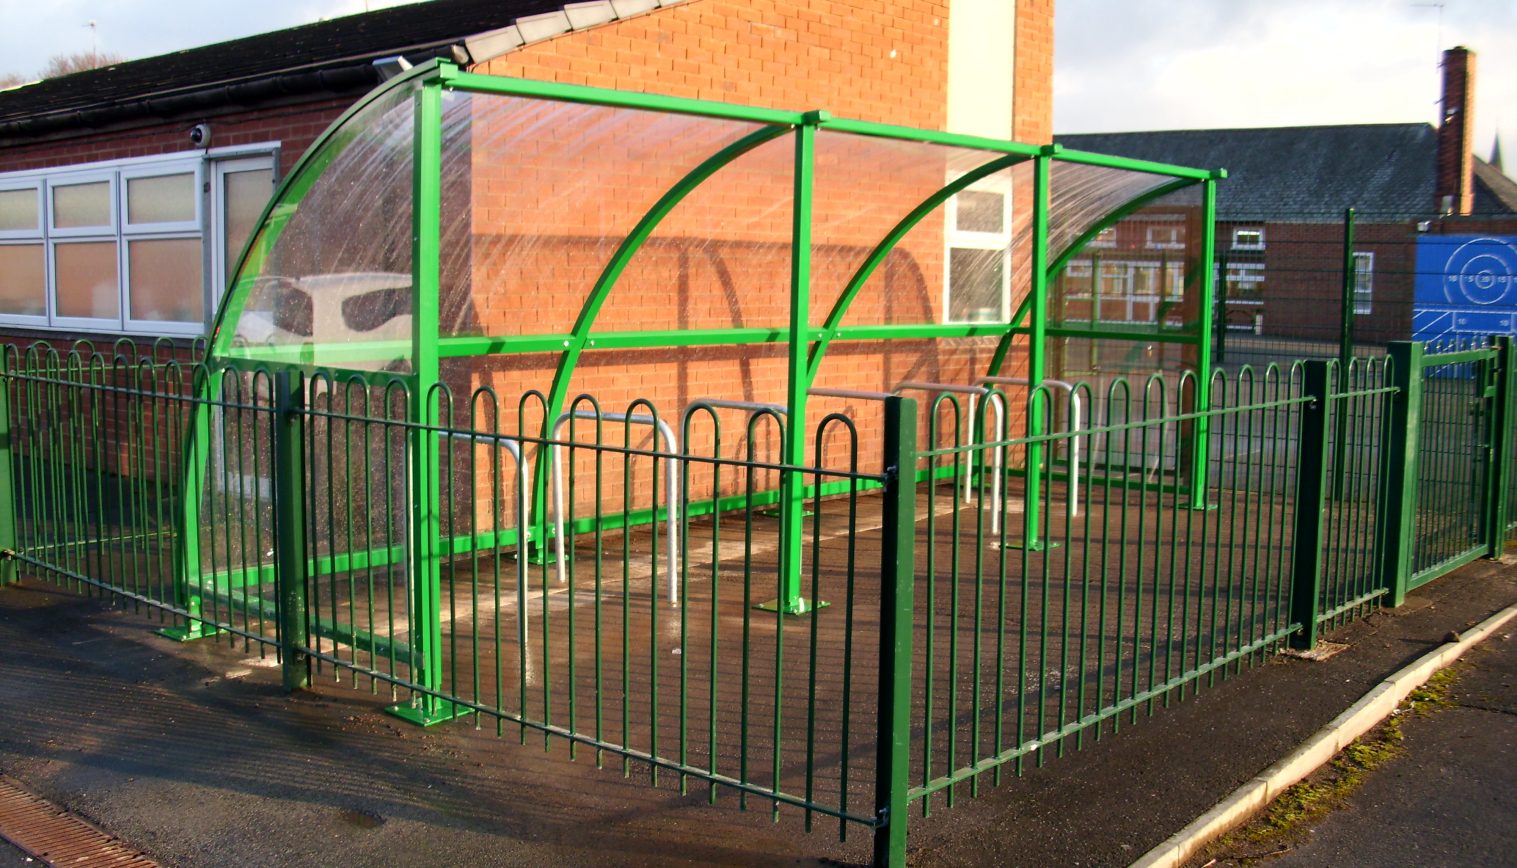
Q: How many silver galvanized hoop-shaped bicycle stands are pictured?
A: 6